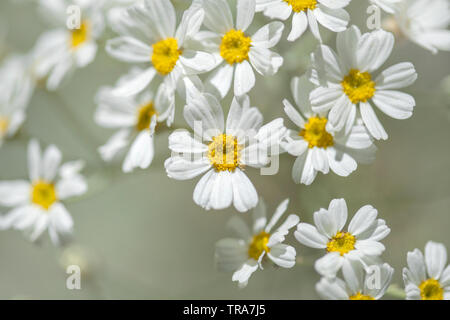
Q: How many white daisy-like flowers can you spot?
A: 15